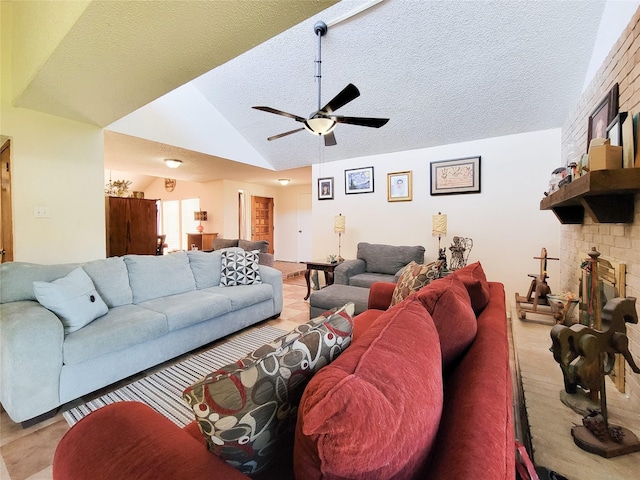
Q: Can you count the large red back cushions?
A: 3